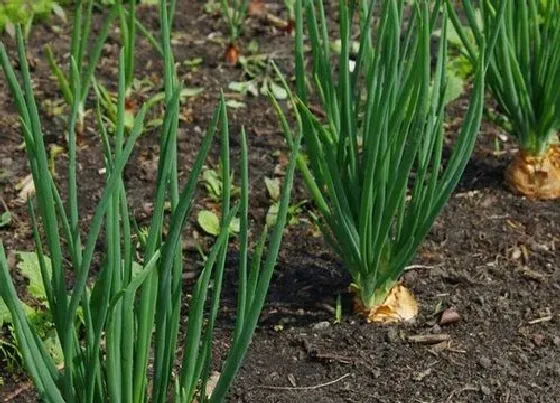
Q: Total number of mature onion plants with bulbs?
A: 2